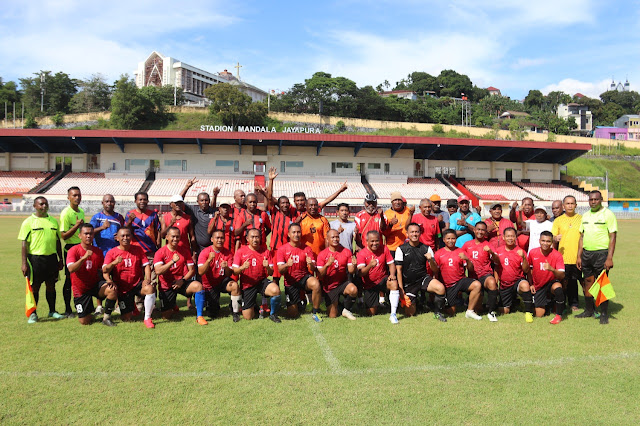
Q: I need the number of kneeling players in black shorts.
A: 13